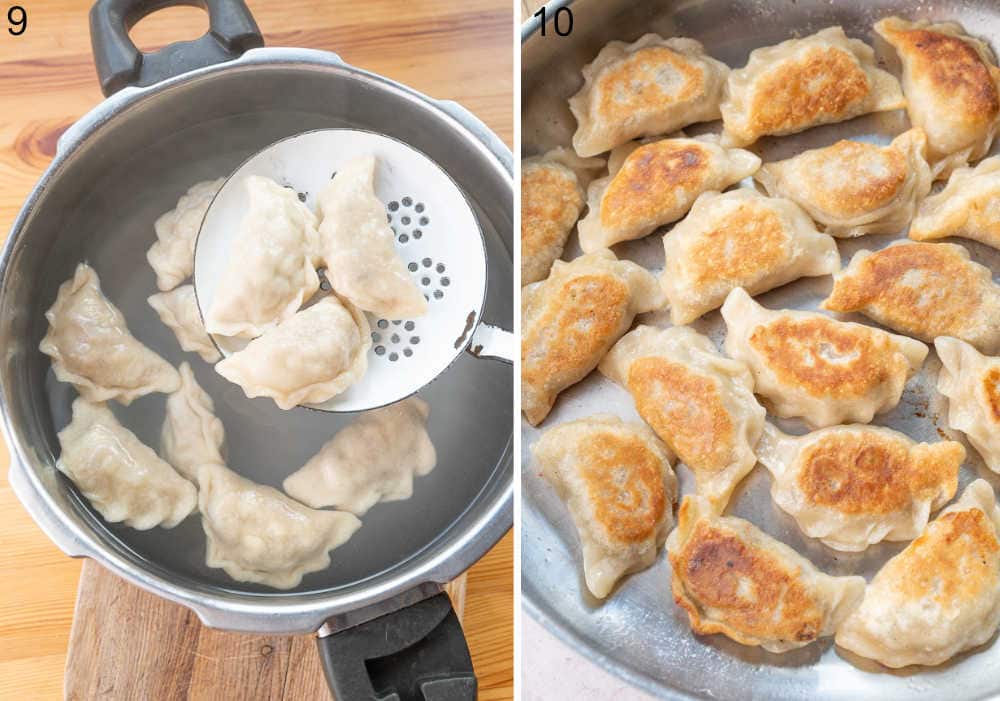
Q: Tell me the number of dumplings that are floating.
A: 7